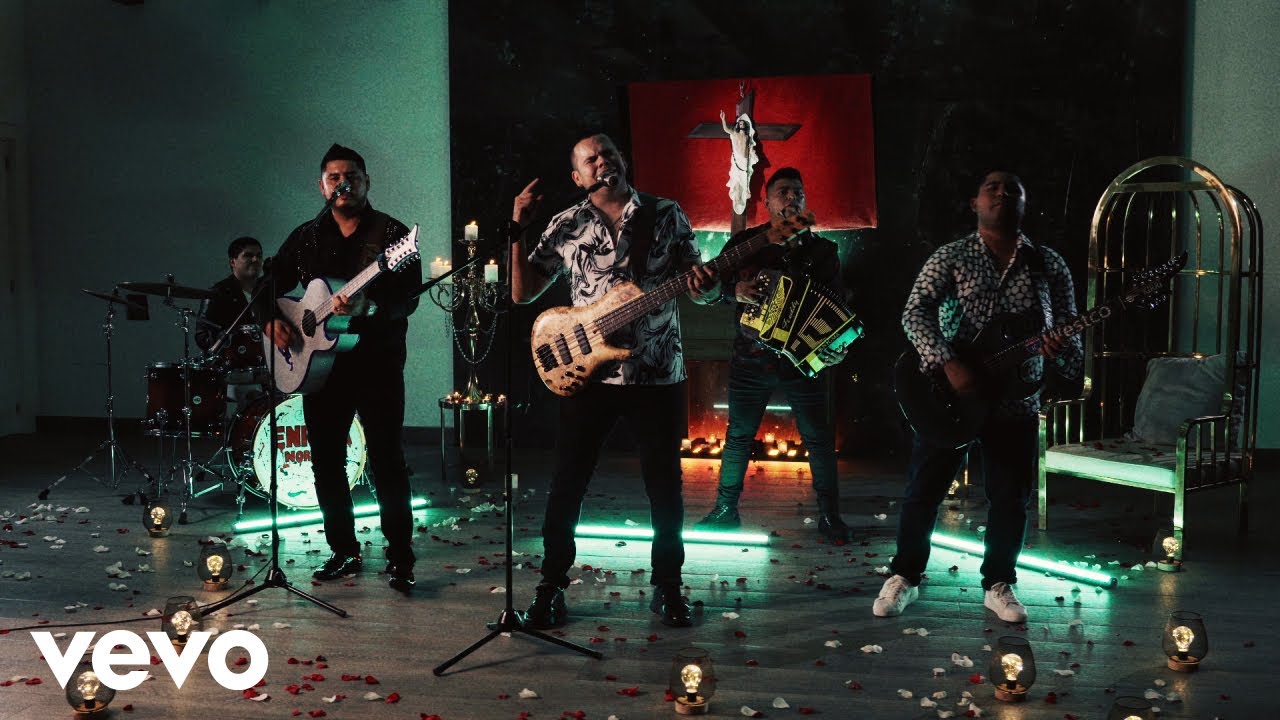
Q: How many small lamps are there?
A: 11